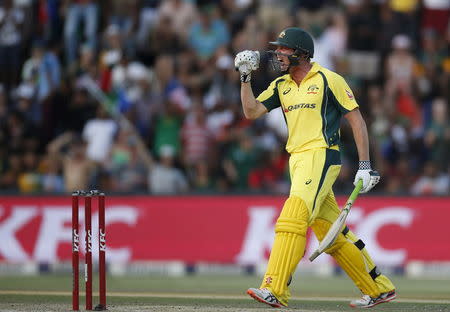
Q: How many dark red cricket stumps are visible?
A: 3